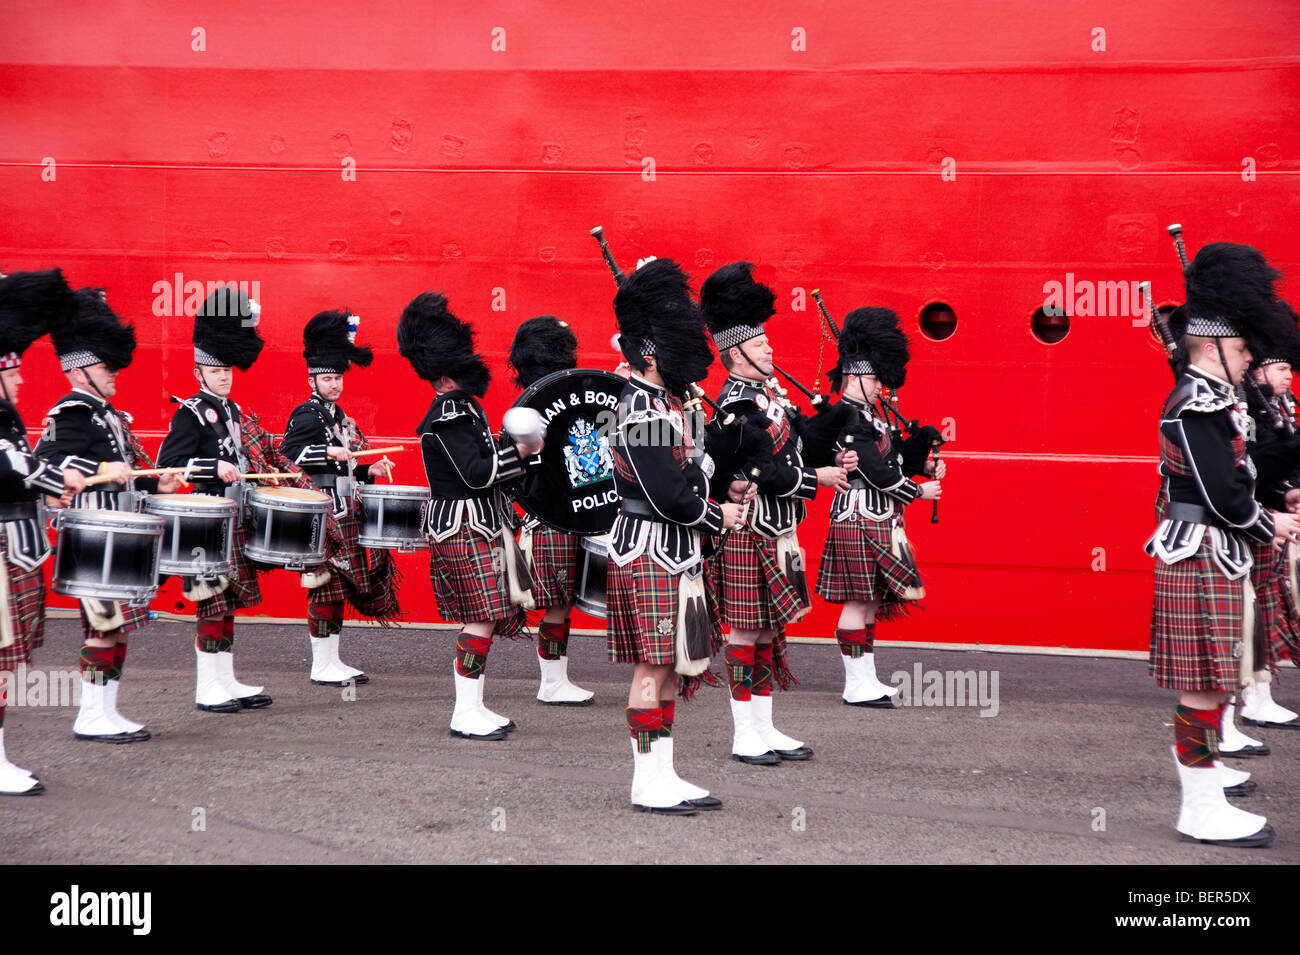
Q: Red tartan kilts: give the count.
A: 11